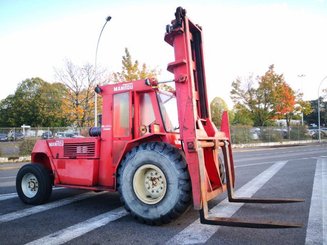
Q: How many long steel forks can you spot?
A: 2